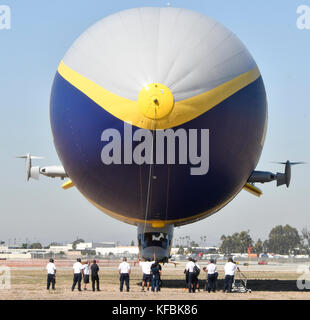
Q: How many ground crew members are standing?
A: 11